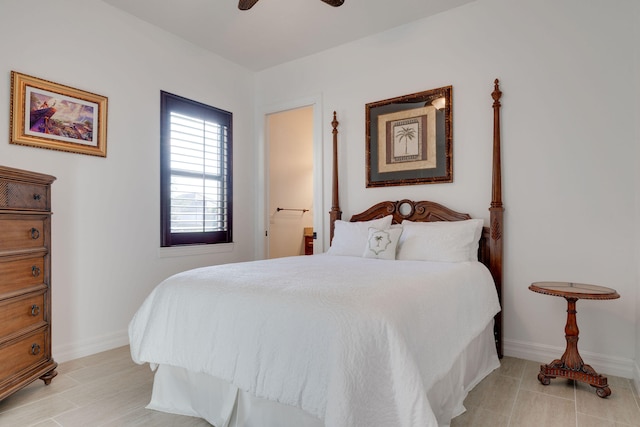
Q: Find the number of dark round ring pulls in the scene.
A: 4